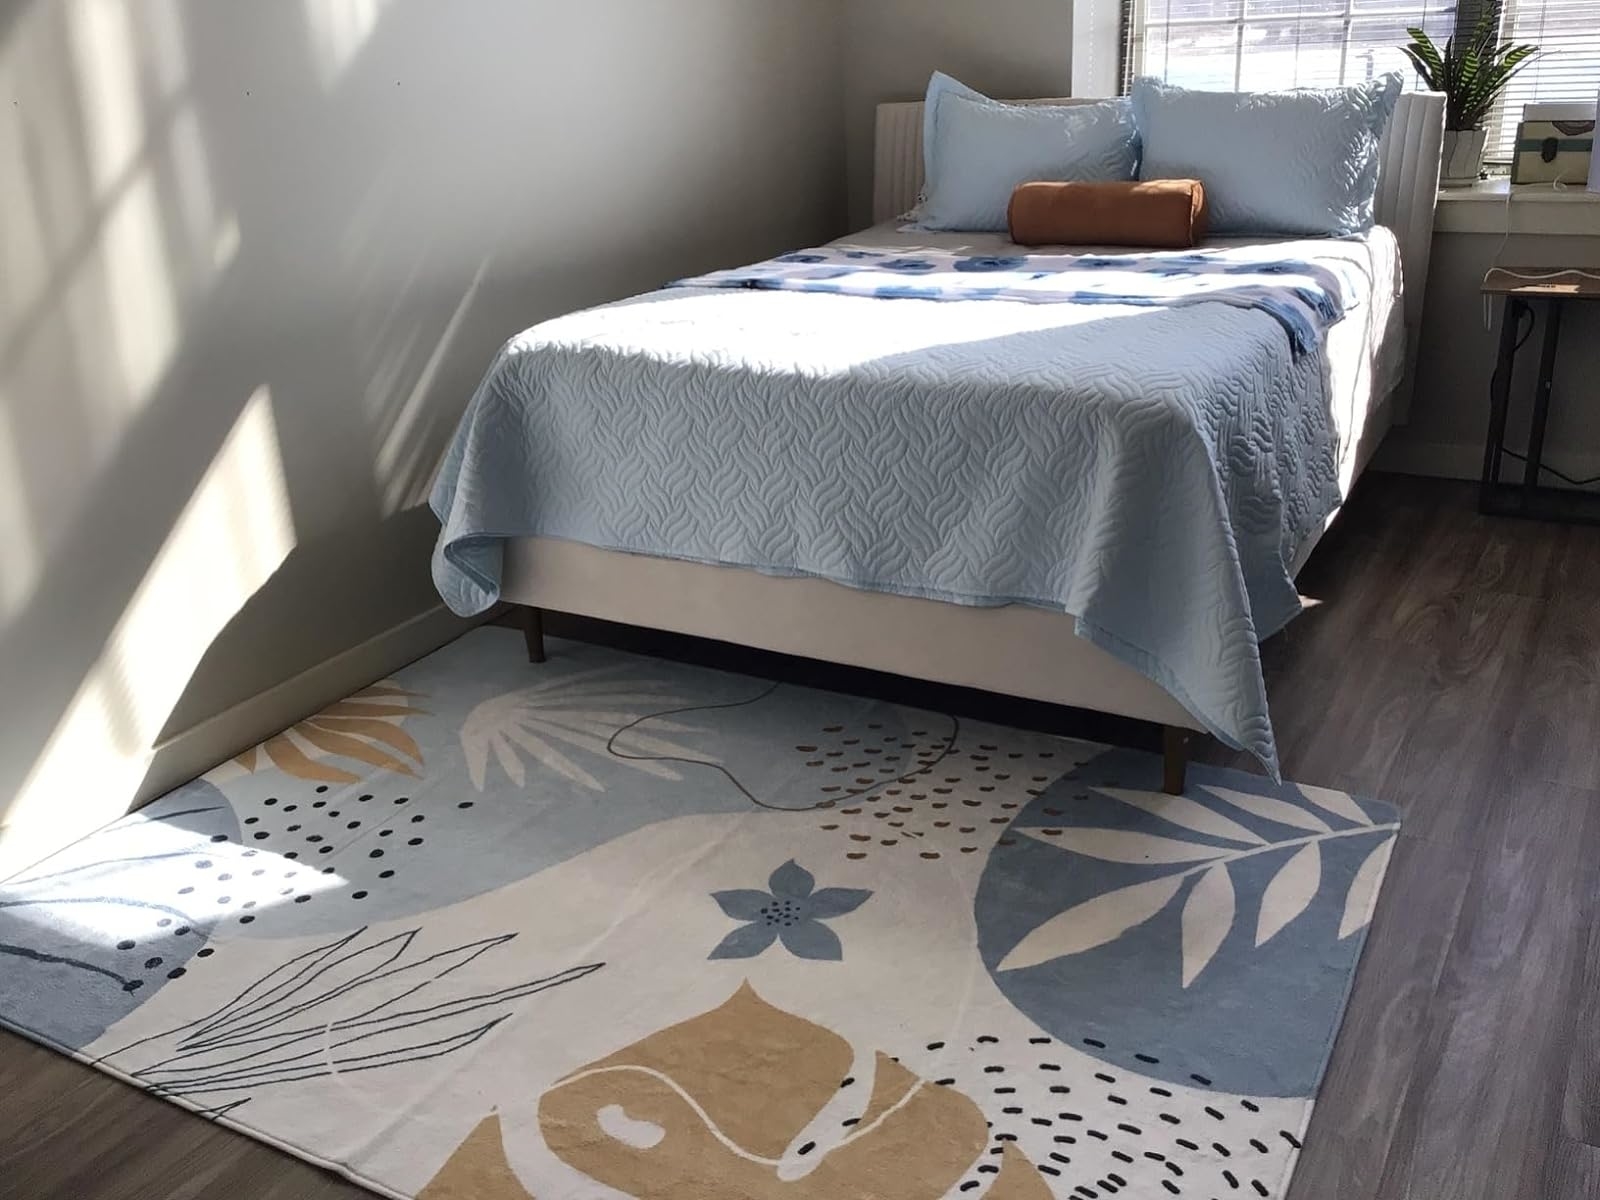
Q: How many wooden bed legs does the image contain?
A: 2